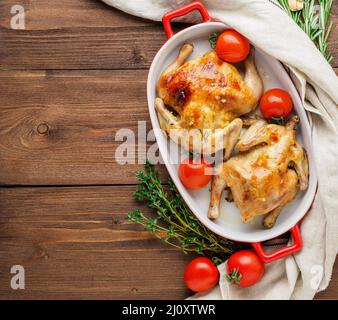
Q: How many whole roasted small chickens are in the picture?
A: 2